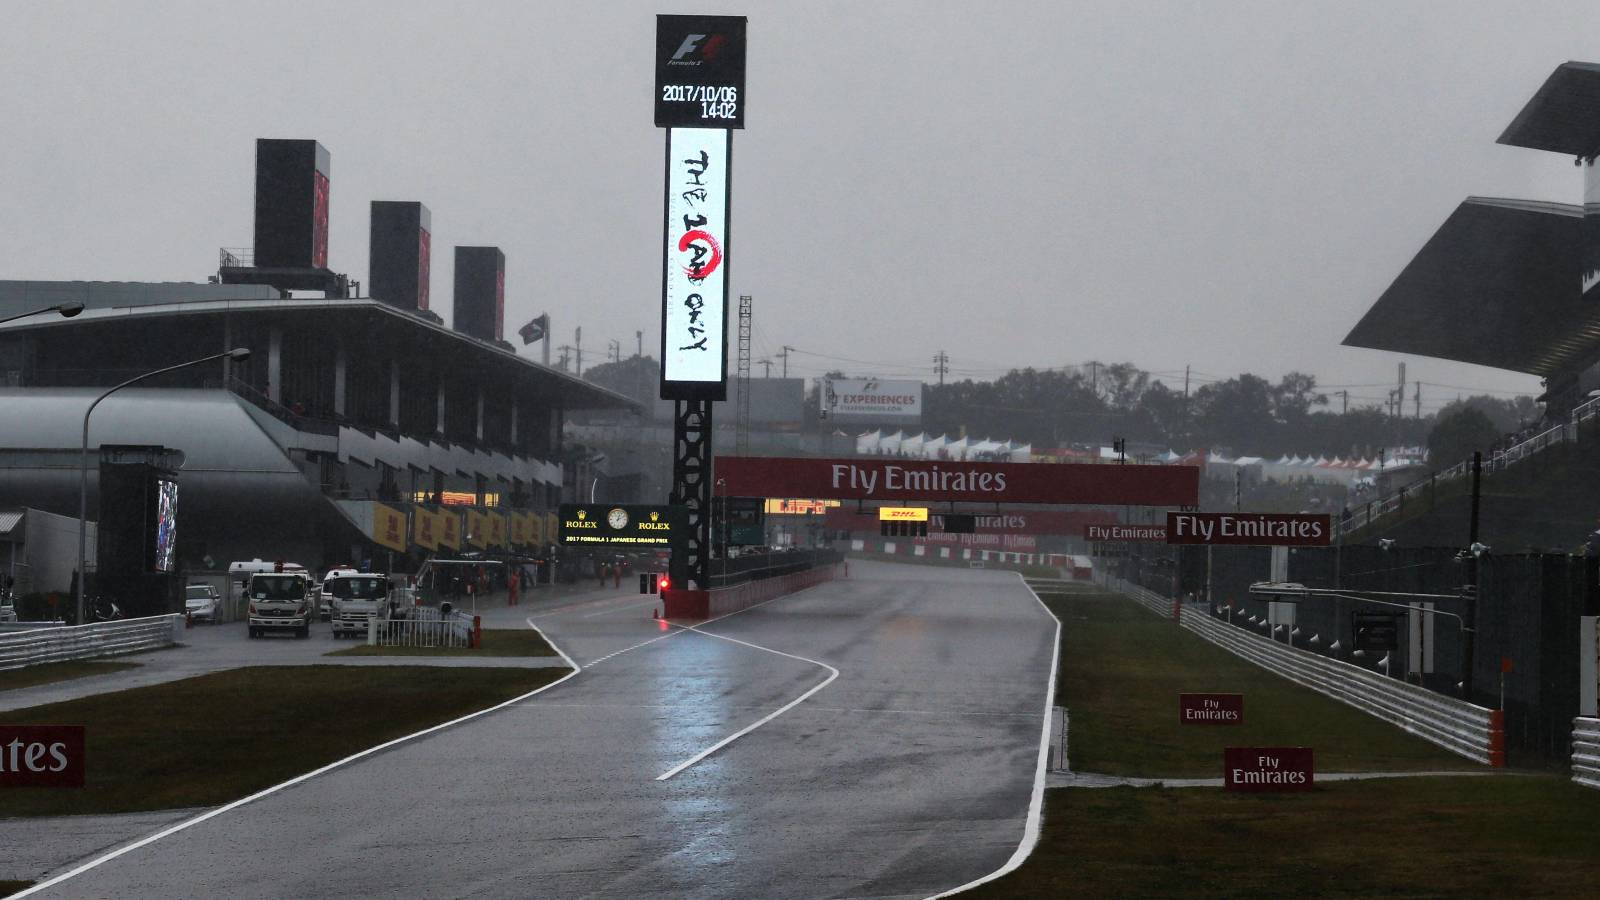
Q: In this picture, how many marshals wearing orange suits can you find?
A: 3